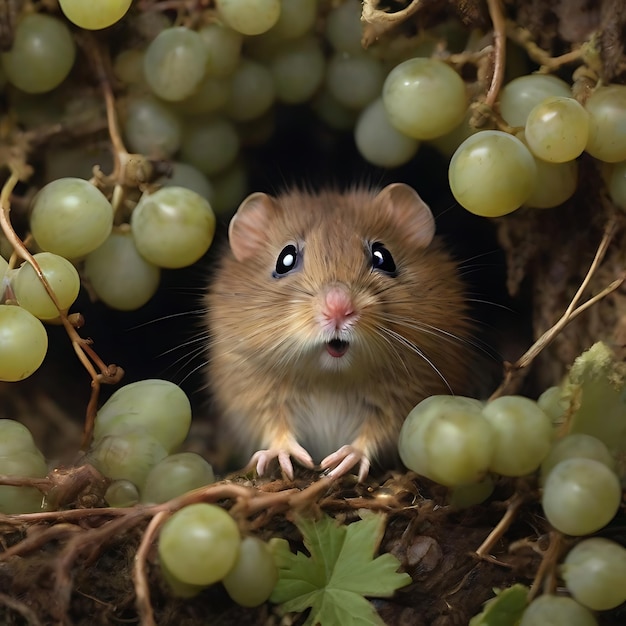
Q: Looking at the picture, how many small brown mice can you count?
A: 1